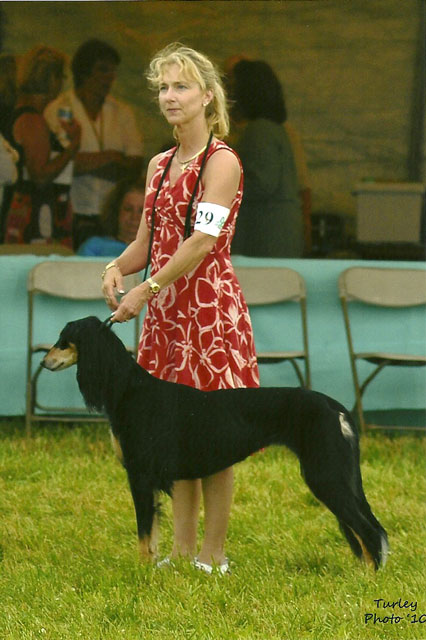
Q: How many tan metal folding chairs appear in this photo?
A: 3